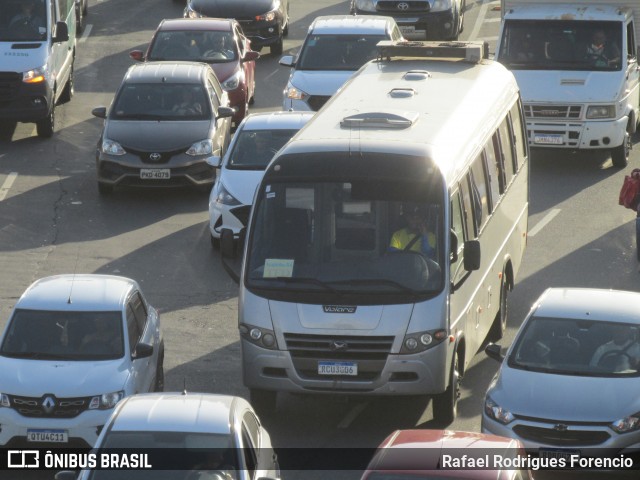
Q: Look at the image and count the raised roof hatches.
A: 3